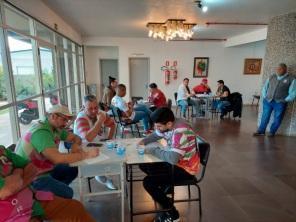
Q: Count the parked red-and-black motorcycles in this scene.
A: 1